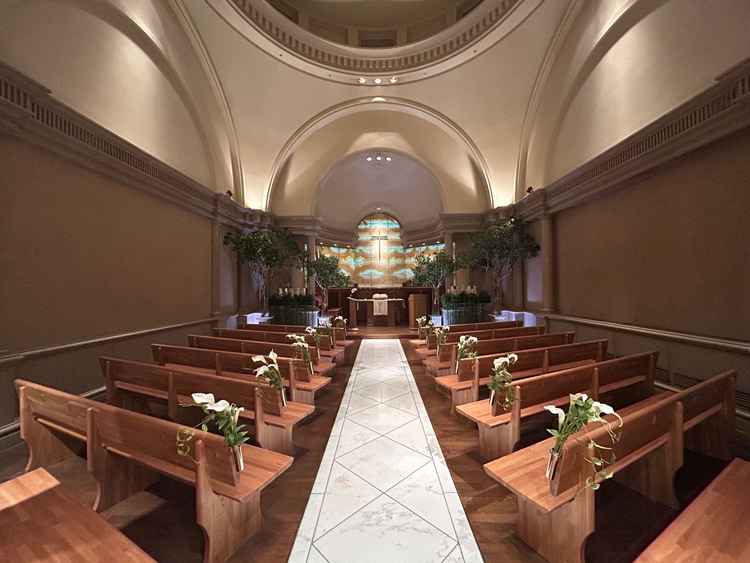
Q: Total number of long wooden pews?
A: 14